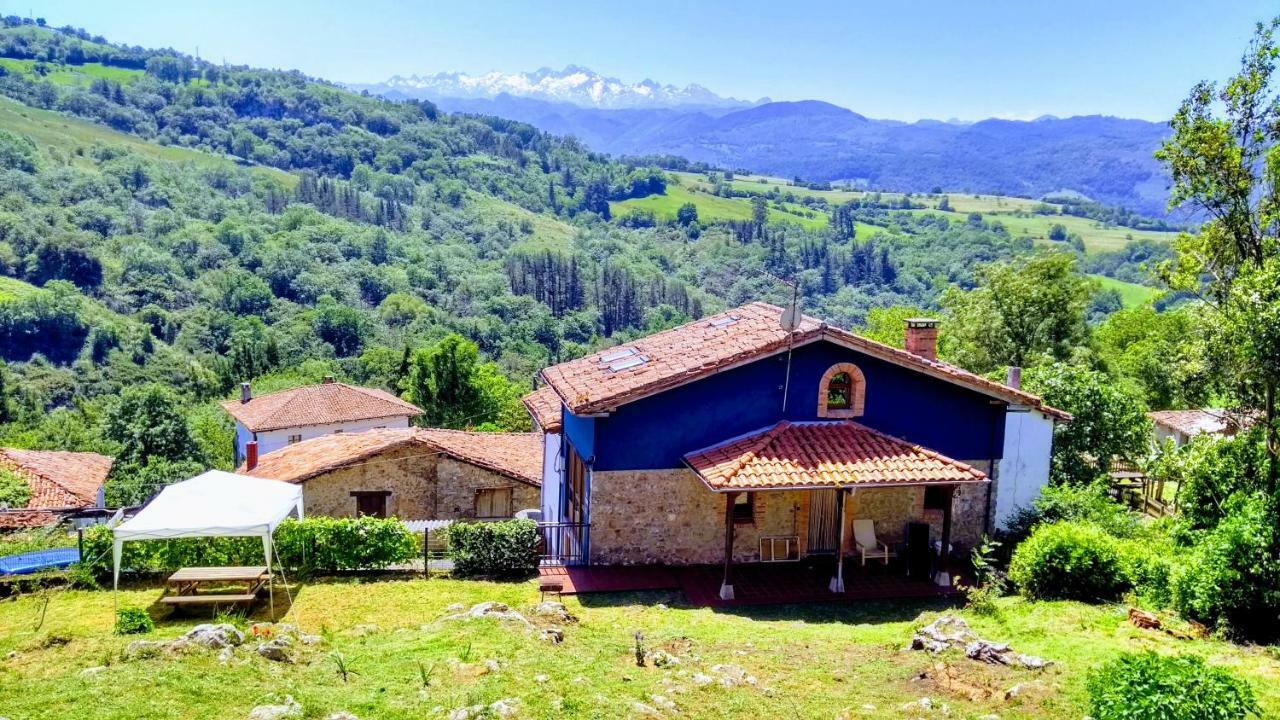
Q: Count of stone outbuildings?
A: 1